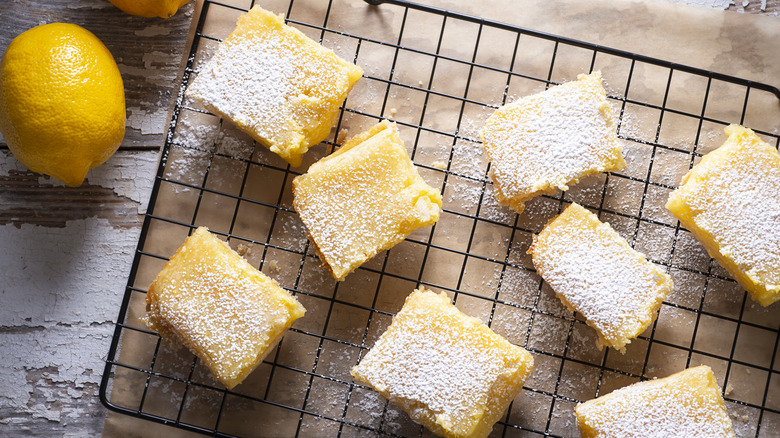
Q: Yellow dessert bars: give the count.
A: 8